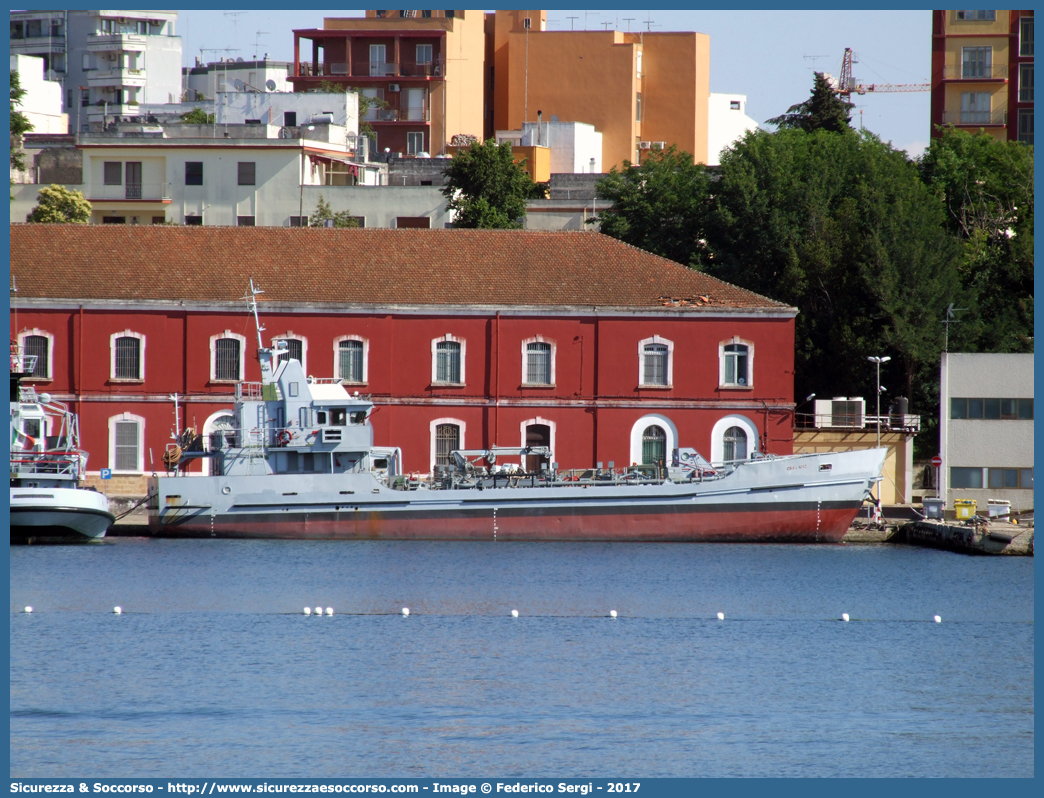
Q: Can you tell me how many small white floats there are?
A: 11